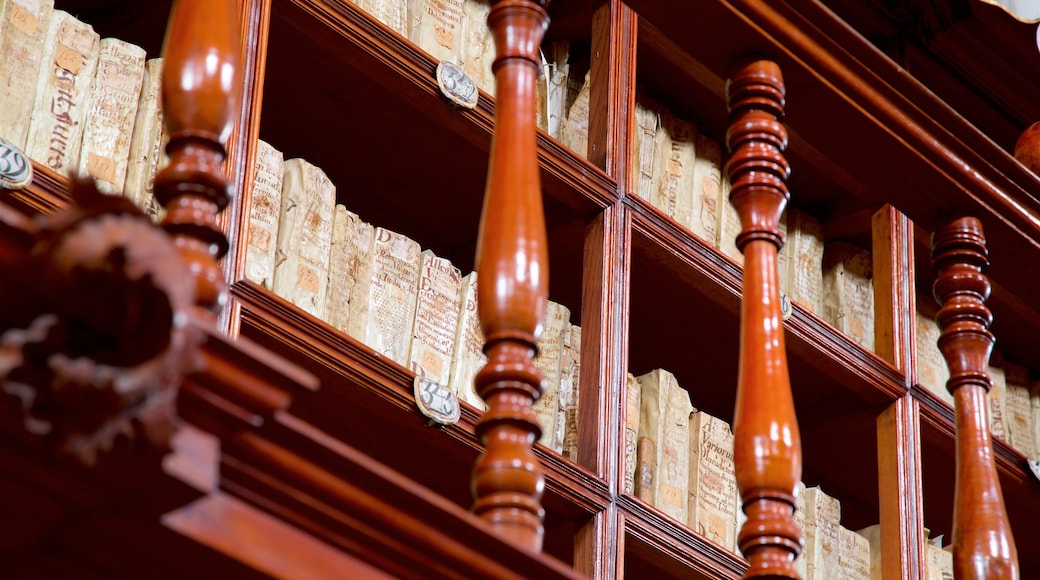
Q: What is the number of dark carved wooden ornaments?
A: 1